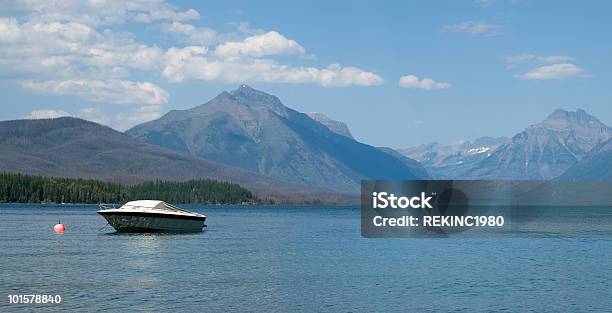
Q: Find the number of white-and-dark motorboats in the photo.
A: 1